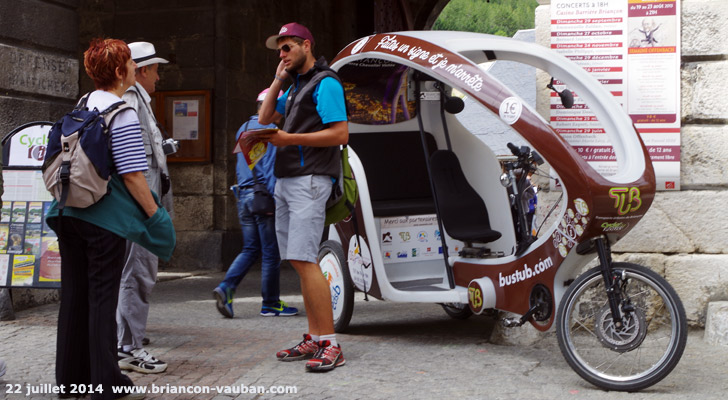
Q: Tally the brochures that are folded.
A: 1